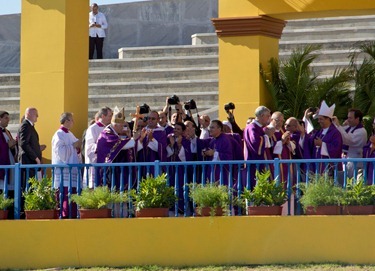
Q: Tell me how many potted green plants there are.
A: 8